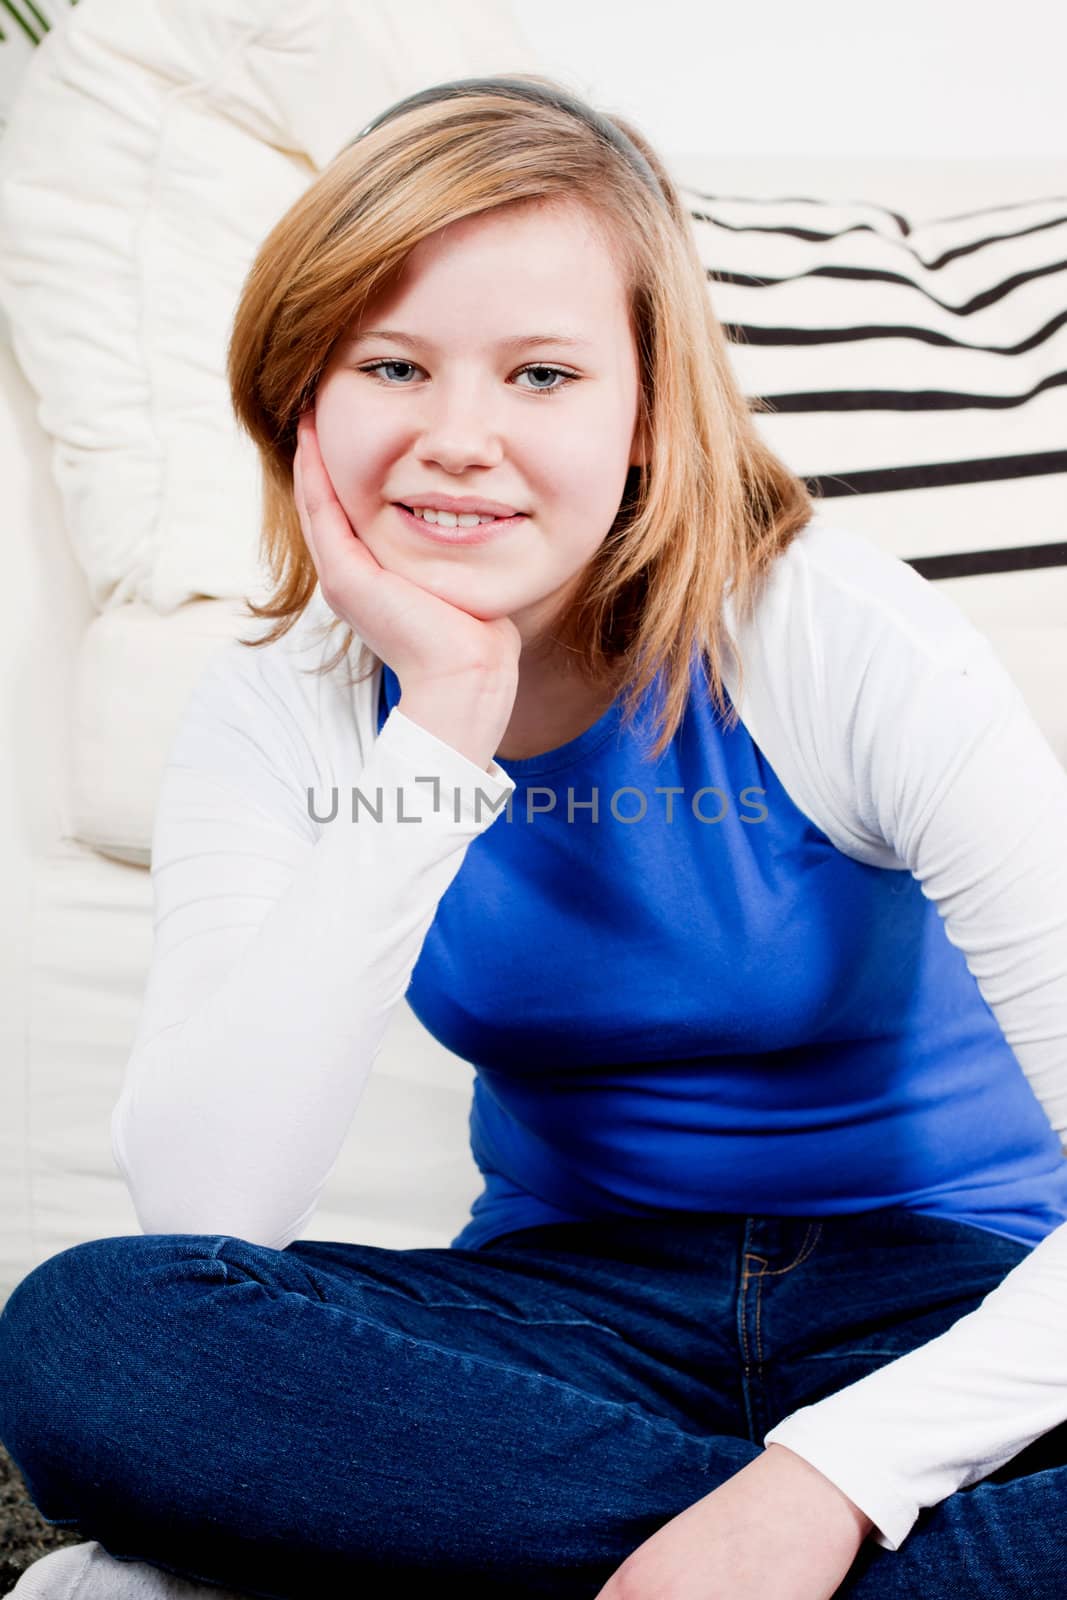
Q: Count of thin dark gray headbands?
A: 1